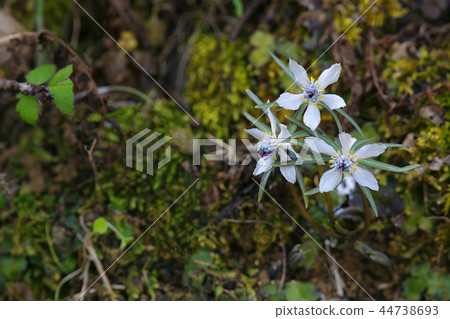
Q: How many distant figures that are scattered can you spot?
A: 0